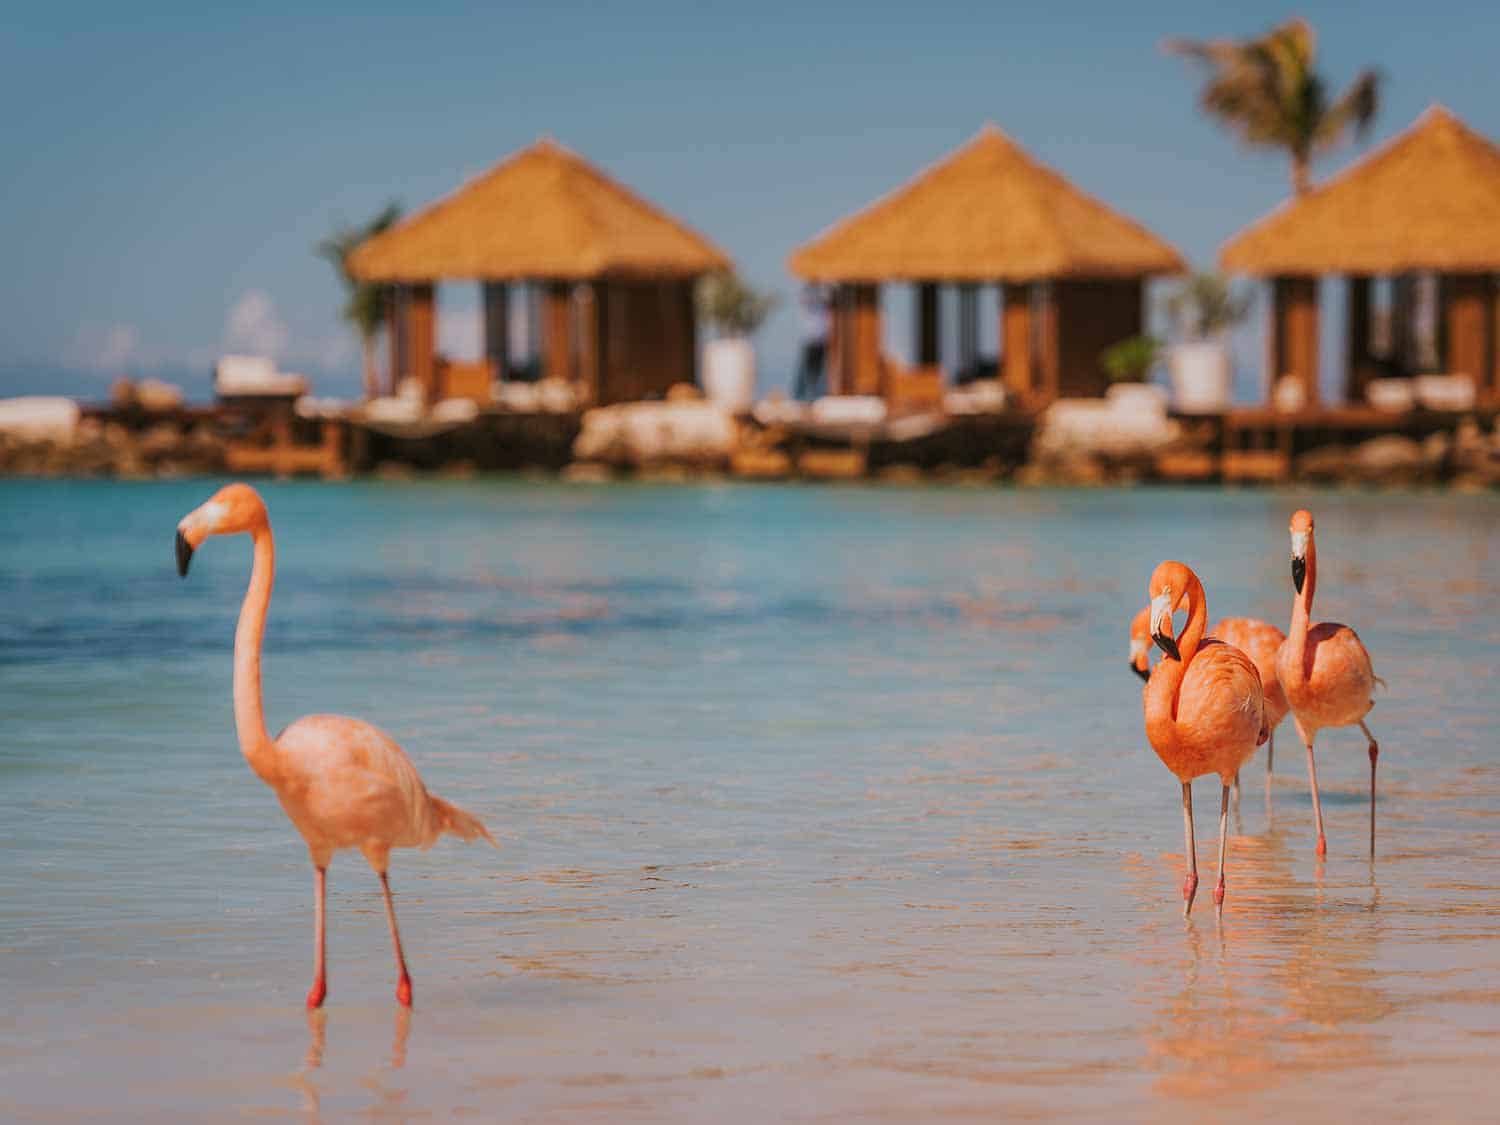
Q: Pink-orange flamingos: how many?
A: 4